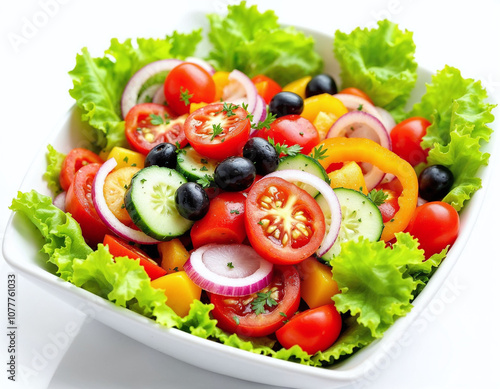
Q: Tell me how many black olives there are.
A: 7